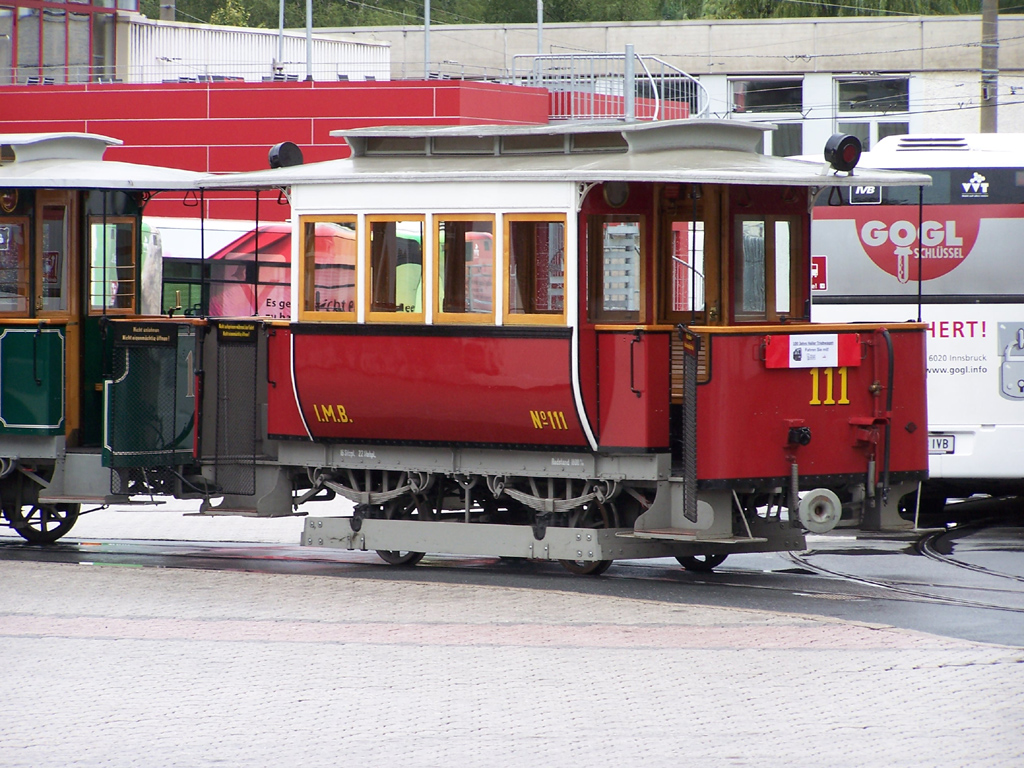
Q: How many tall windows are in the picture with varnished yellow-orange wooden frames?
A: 4